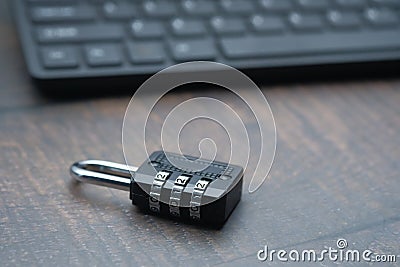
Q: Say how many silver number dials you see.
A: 3